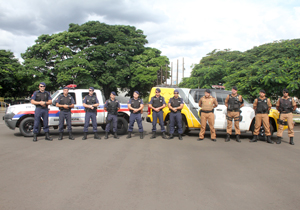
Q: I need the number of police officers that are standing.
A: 11